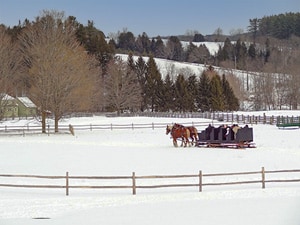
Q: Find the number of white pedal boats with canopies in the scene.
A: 0